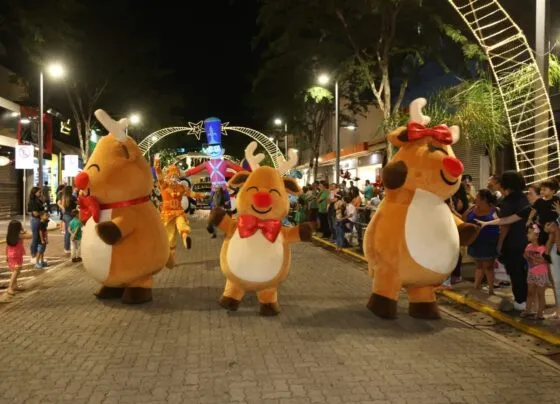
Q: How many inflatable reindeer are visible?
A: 3